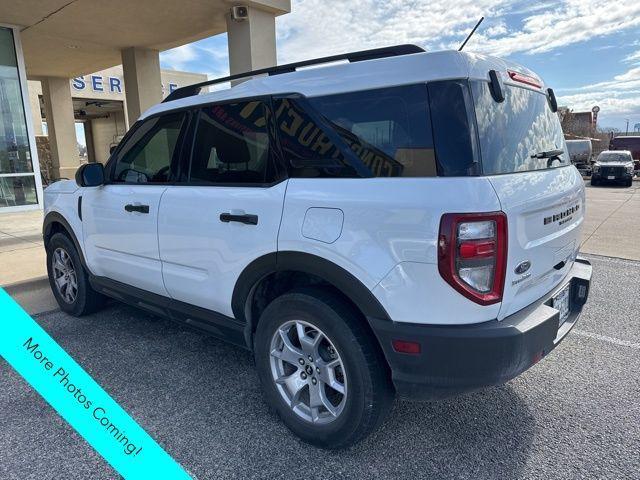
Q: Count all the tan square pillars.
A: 3